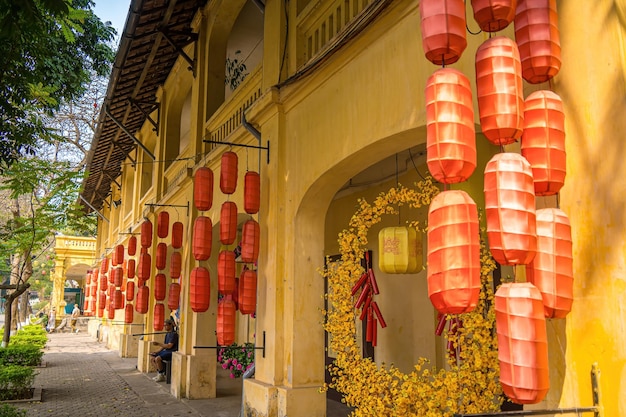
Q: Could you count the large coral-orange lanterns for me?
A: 10